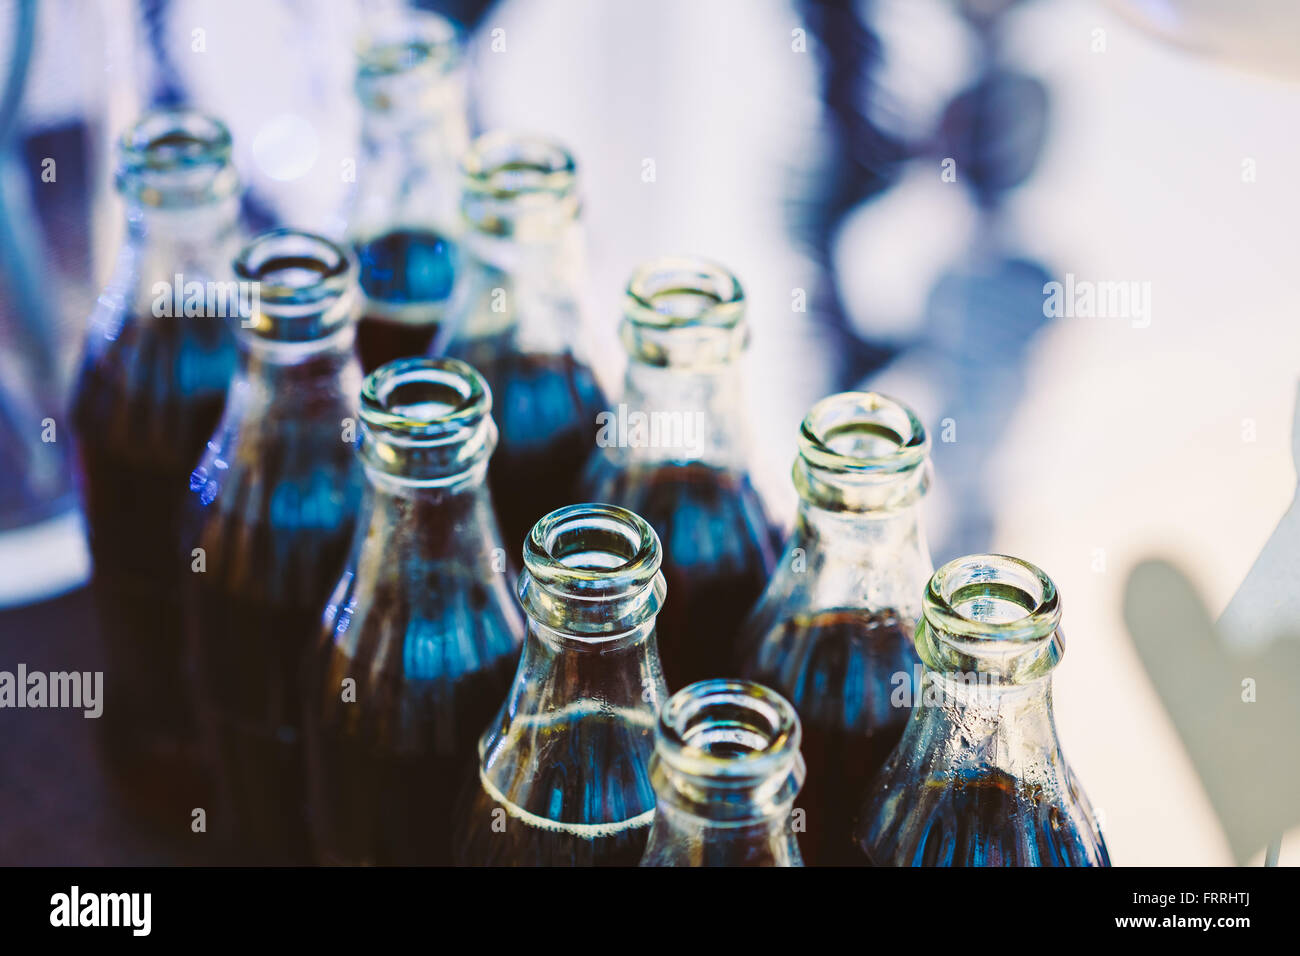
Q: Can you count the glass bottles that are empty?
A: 0